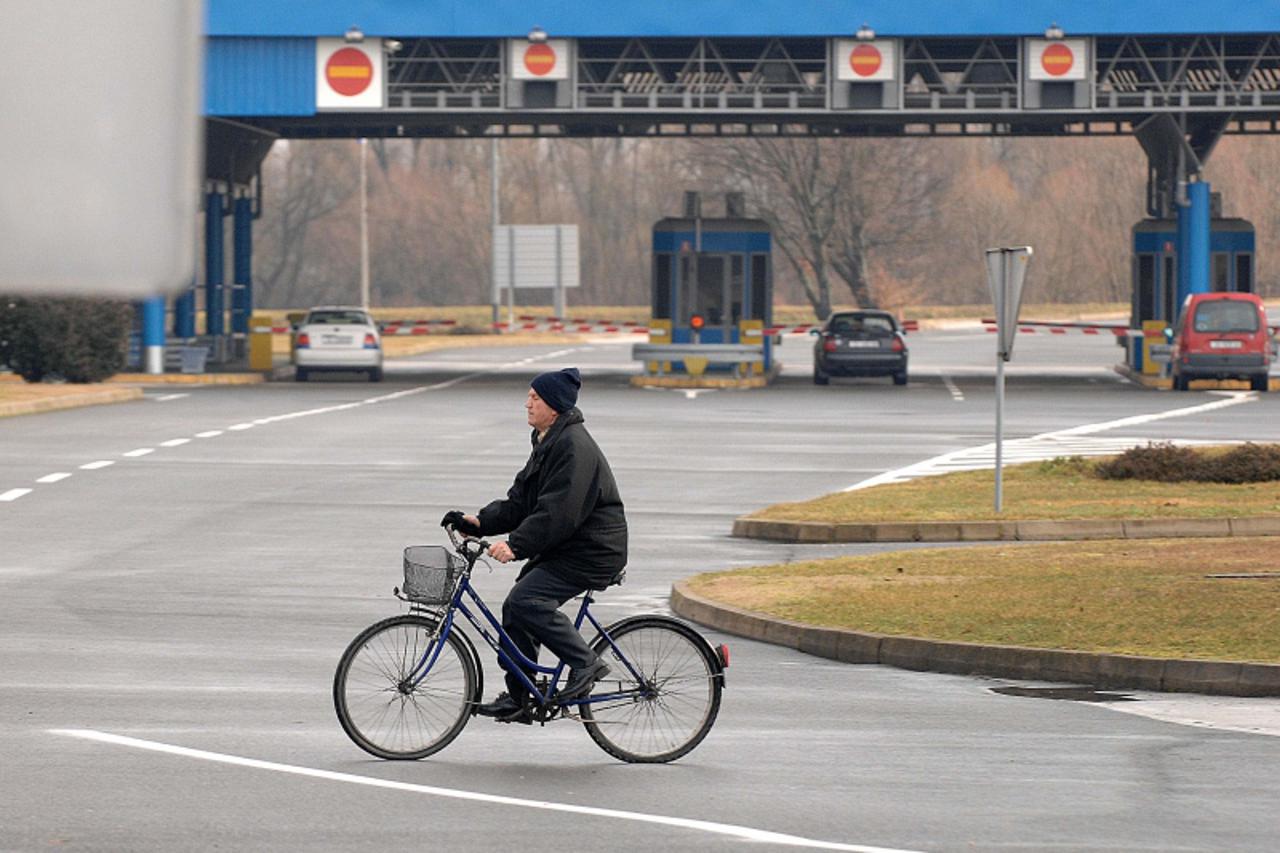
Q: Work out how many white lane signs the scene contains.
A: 4